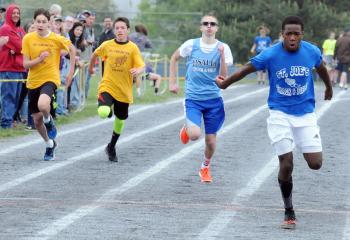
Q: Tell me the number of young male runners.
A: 4